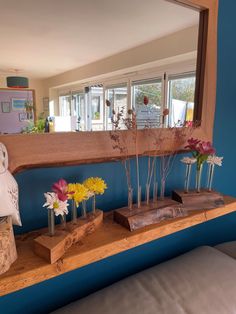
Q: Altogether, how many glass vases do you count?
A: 13